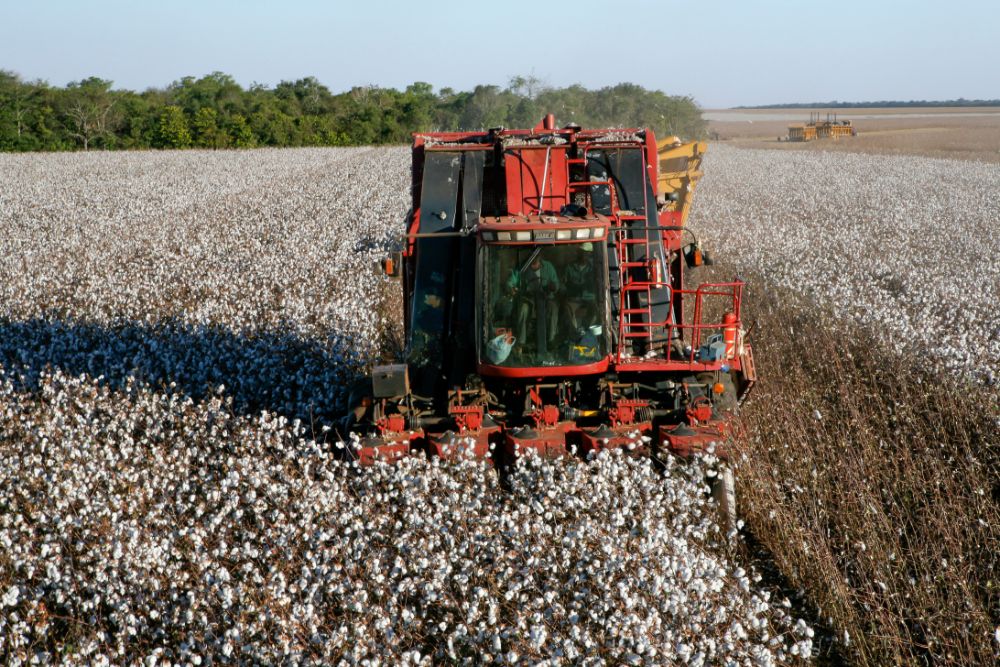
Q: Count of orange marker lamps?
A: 2